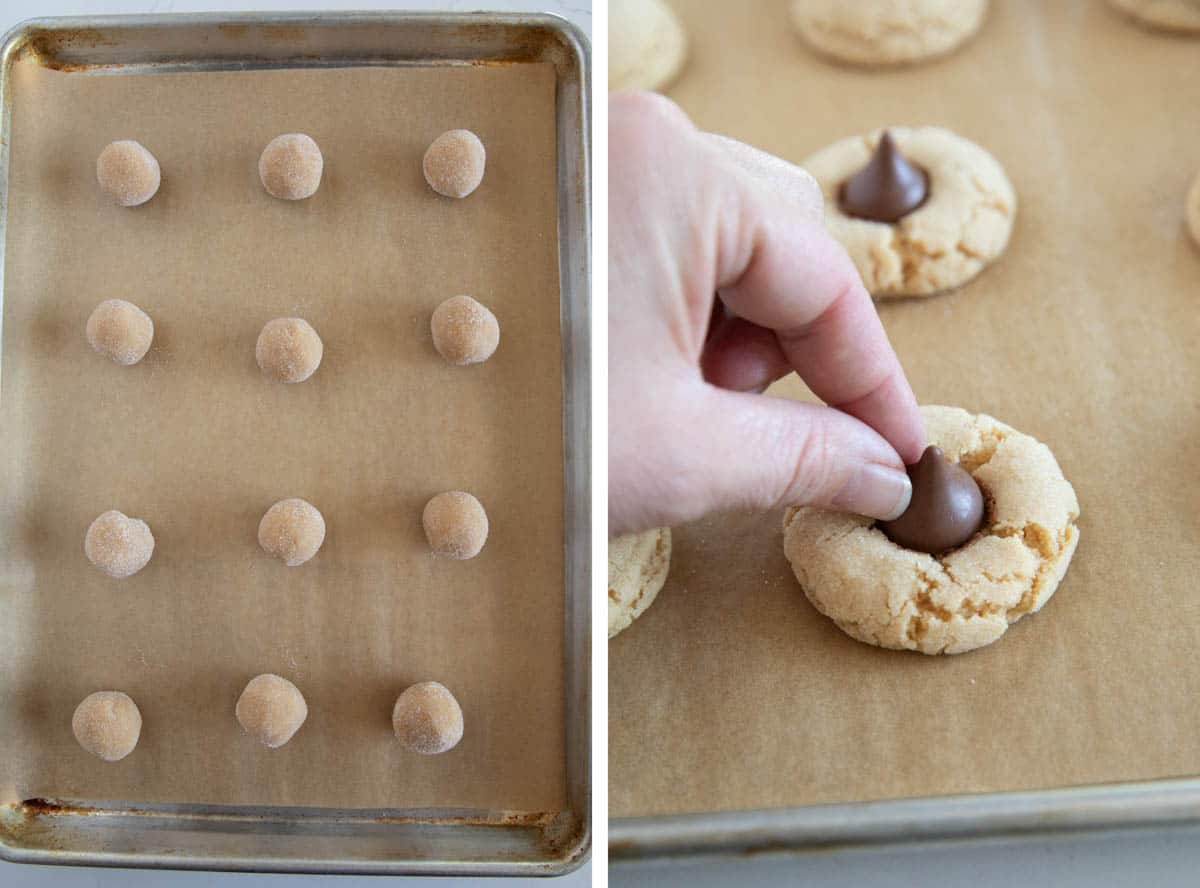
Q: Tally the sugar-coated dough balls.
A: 12